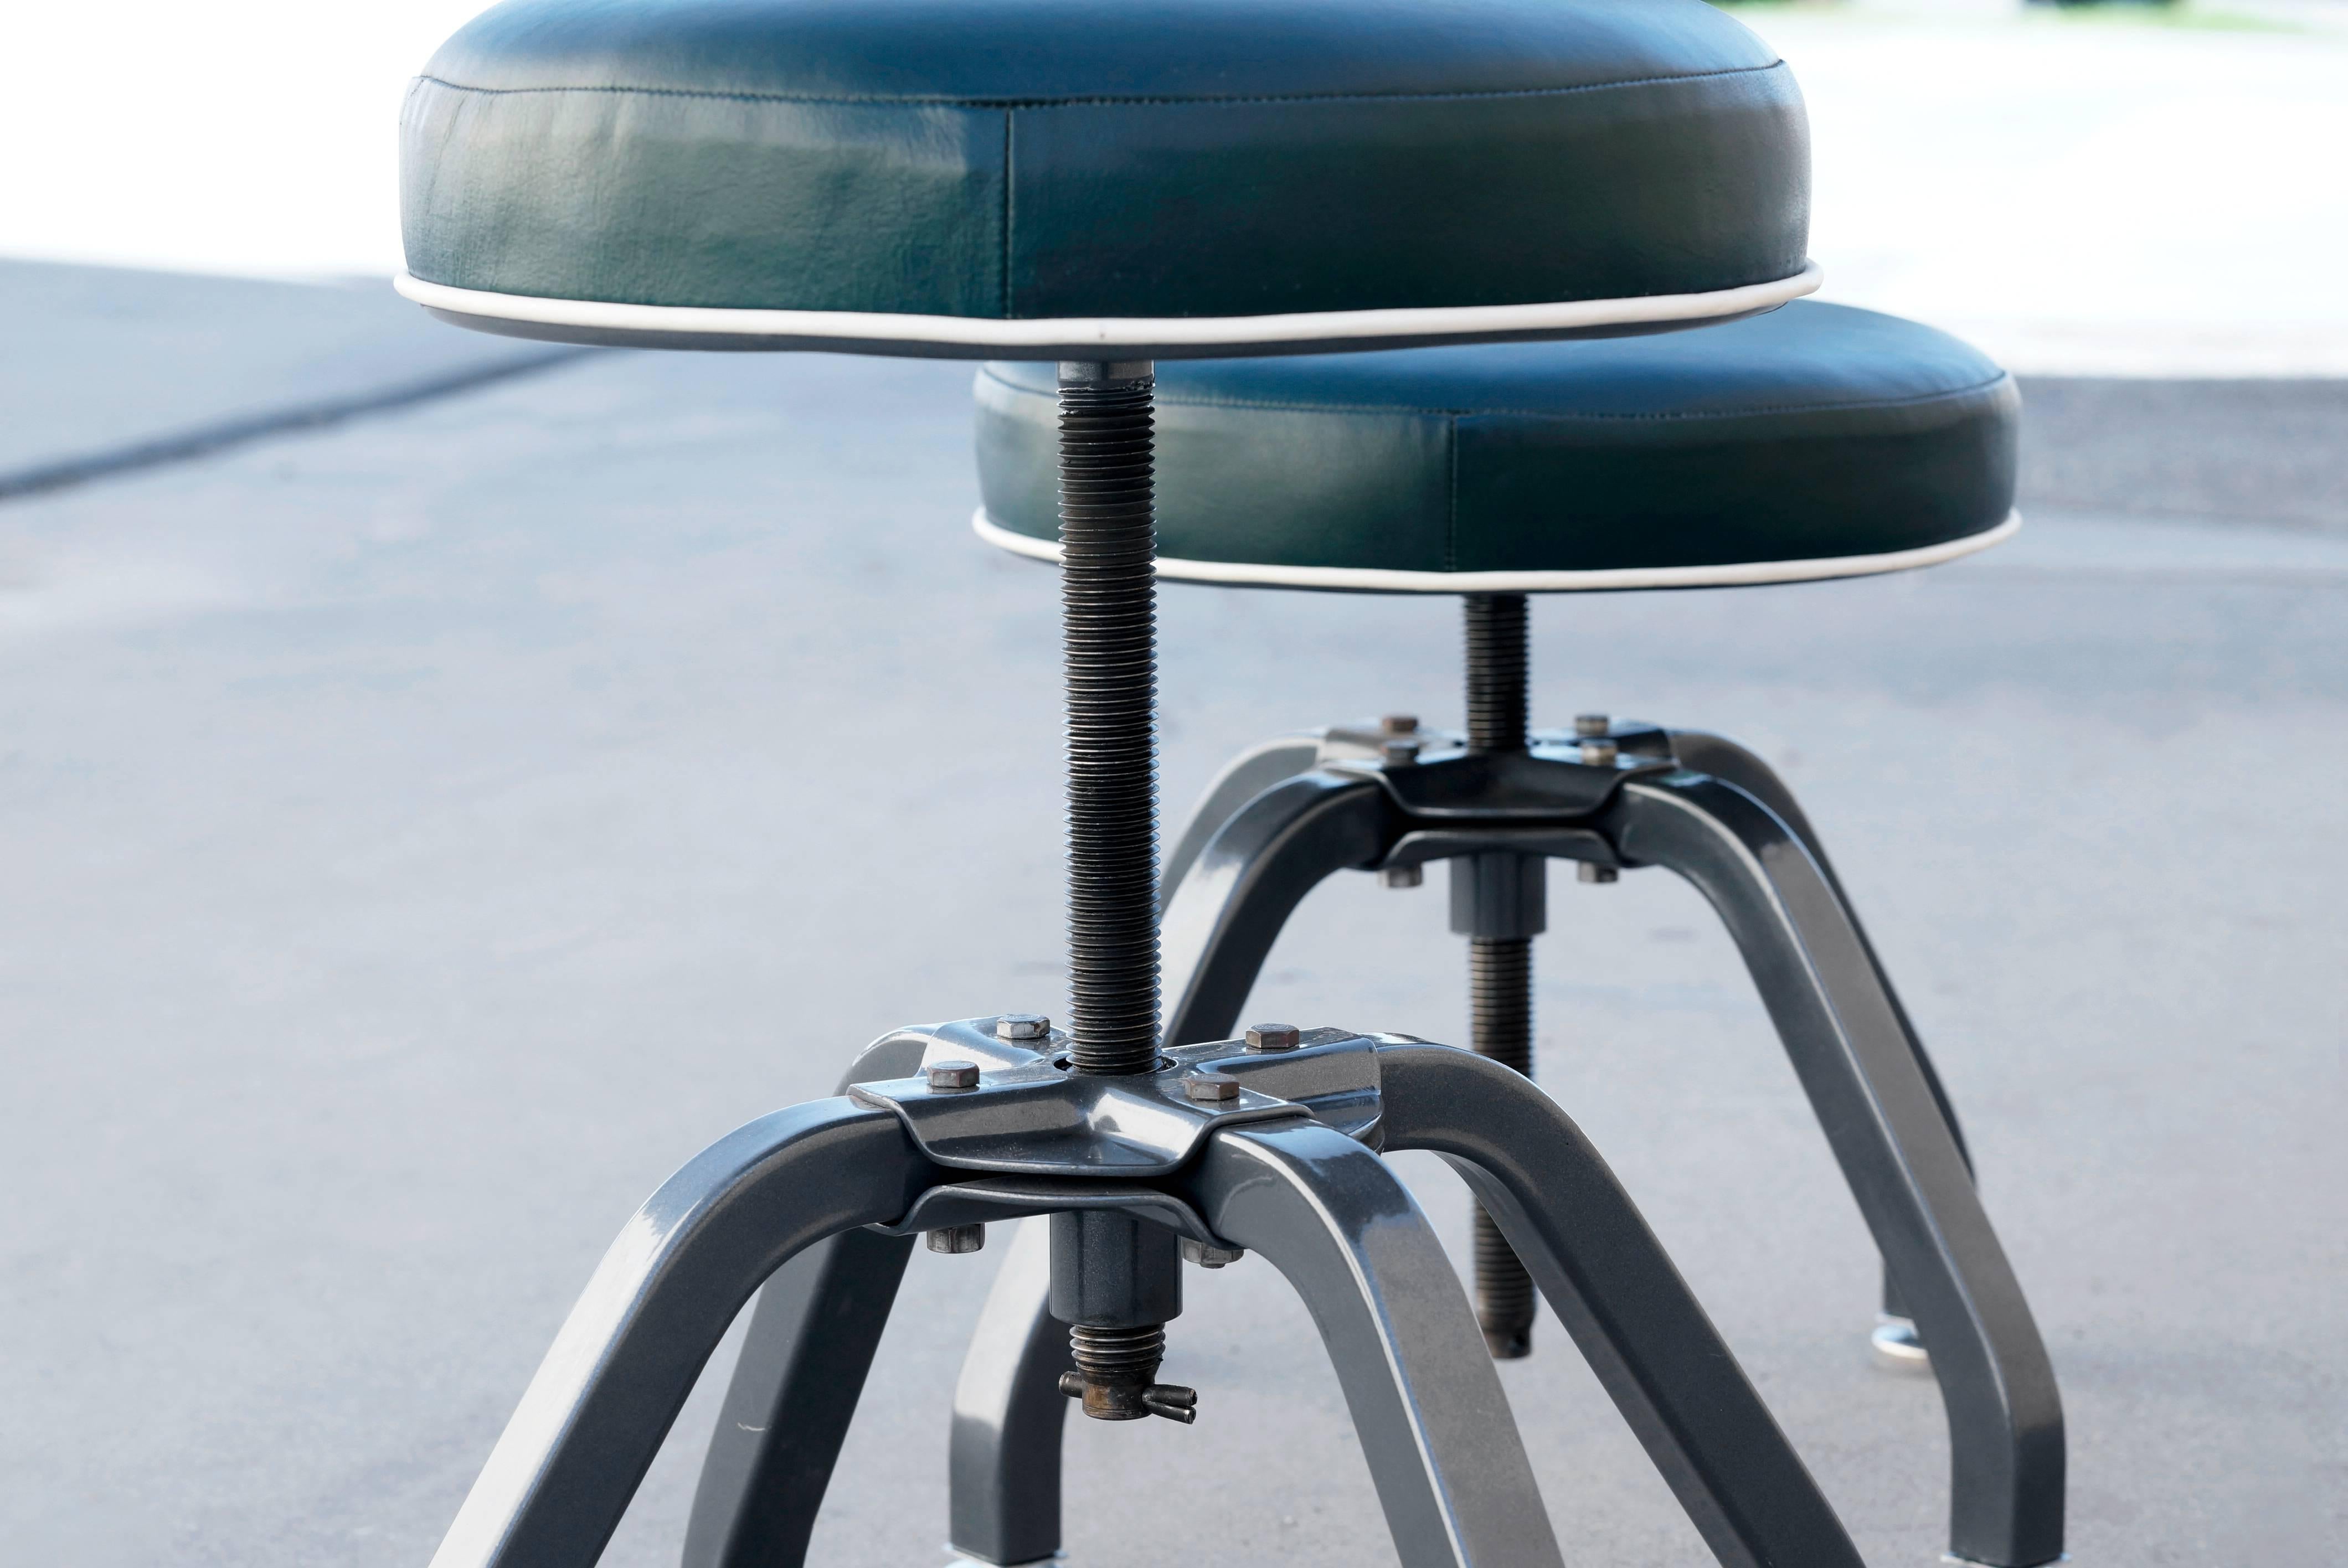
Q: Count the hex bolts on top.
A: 8